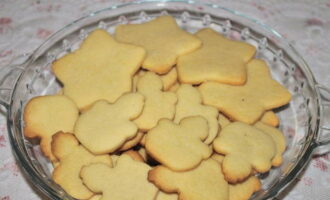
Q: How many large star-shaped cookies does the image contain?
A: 4